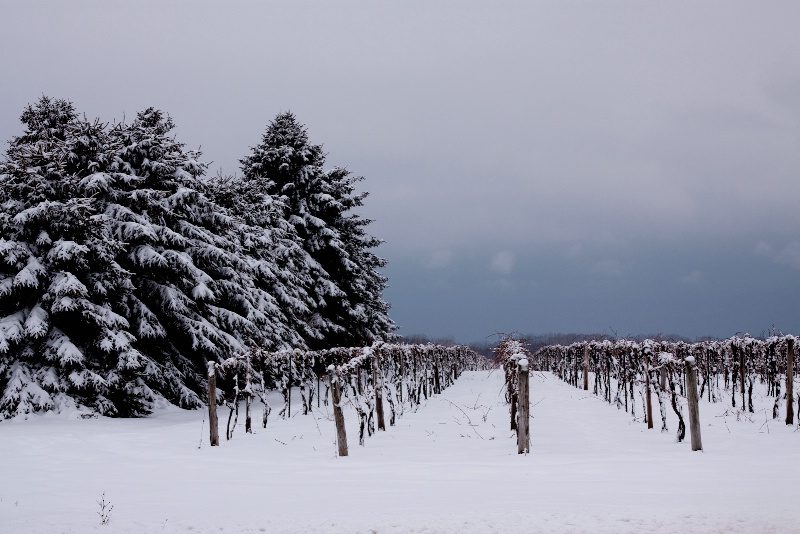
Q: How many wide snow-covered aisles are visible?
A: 2